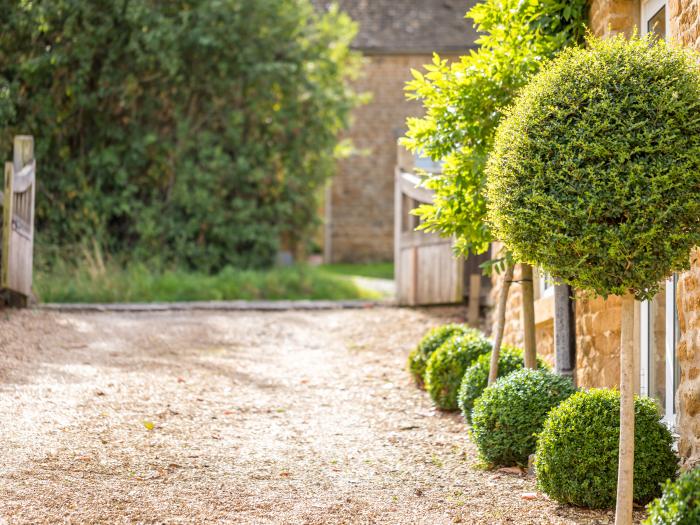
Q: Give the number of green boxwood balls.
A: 6